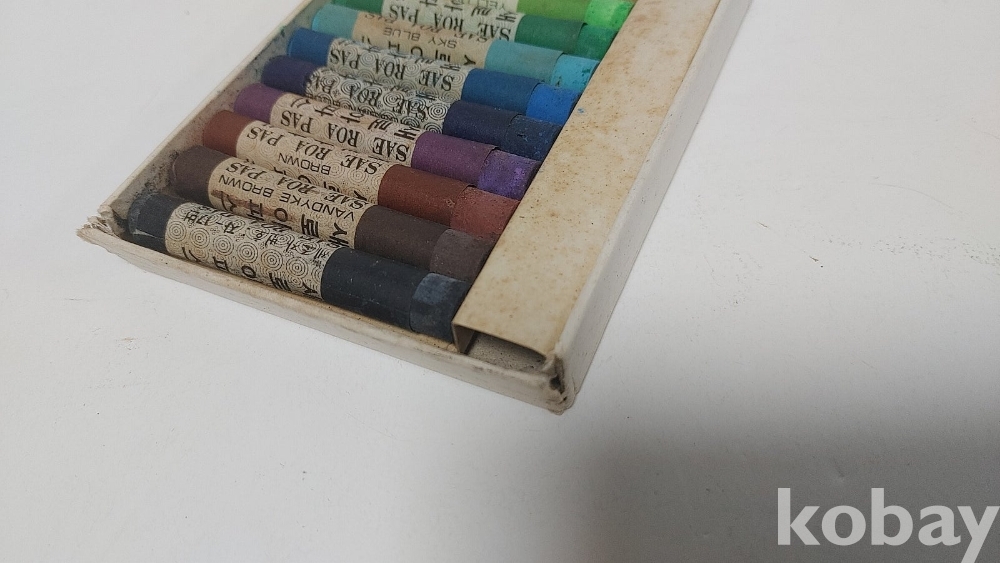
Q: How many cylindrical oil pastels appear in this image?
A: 9